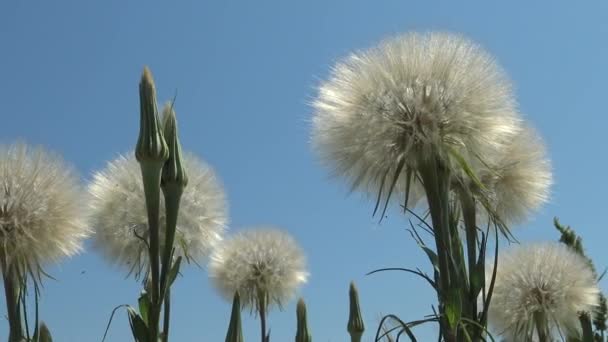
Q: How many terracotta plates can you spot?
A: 0